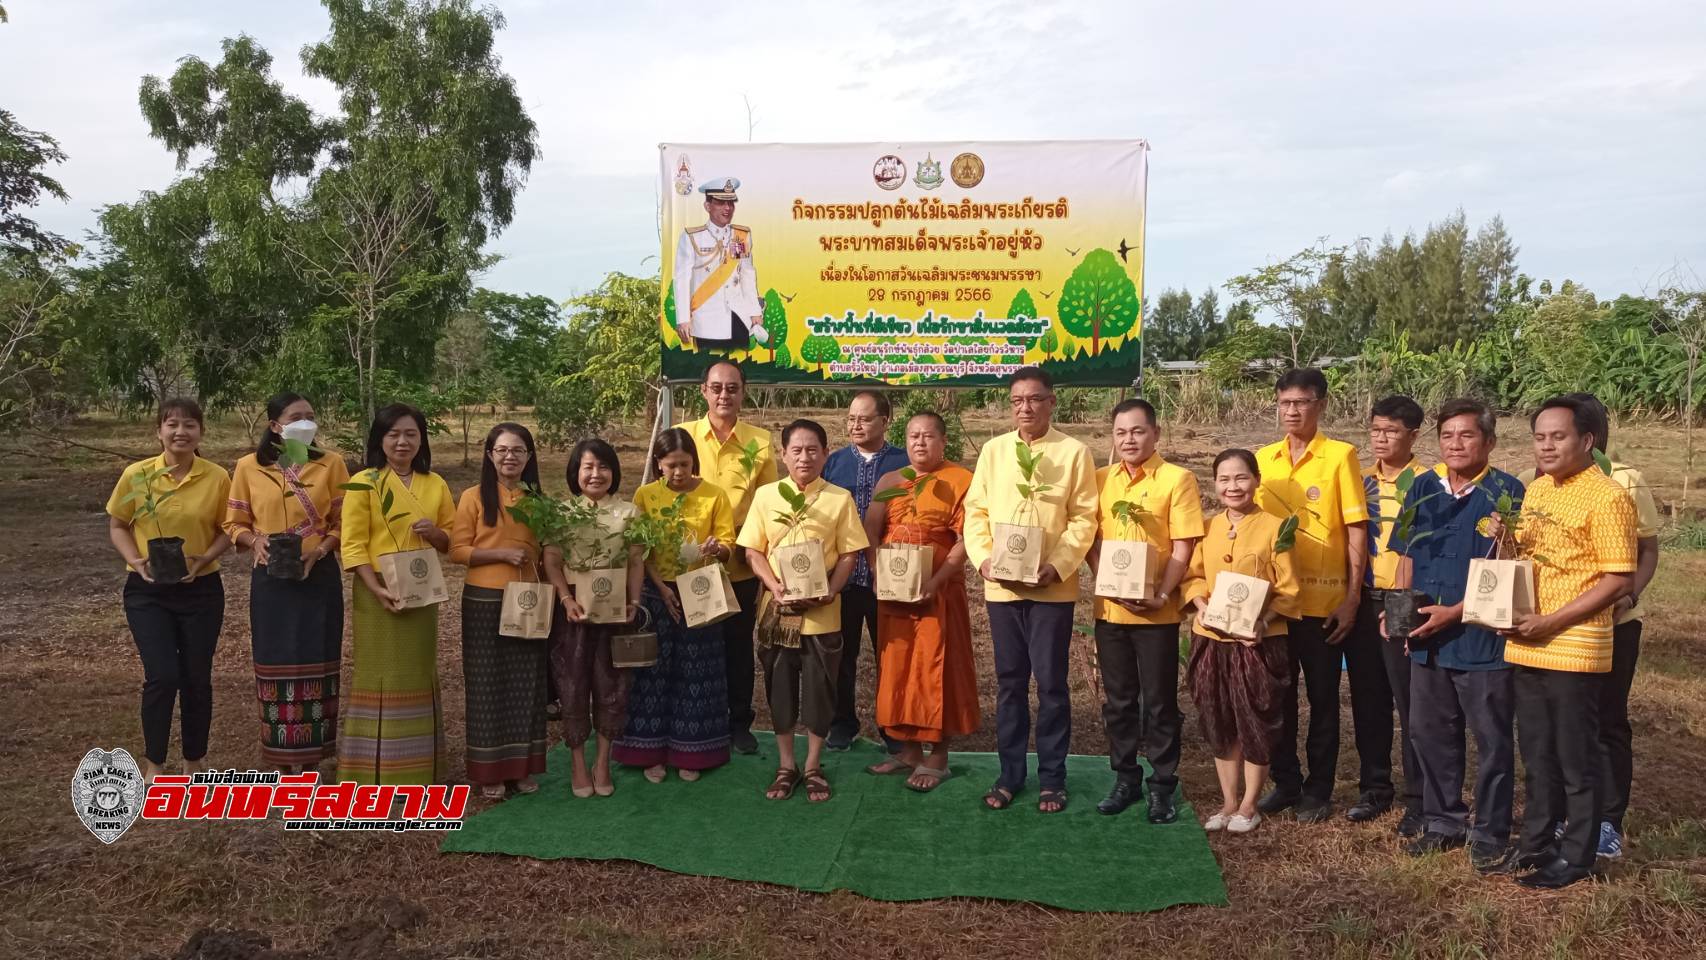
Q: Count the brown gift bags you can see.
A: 10